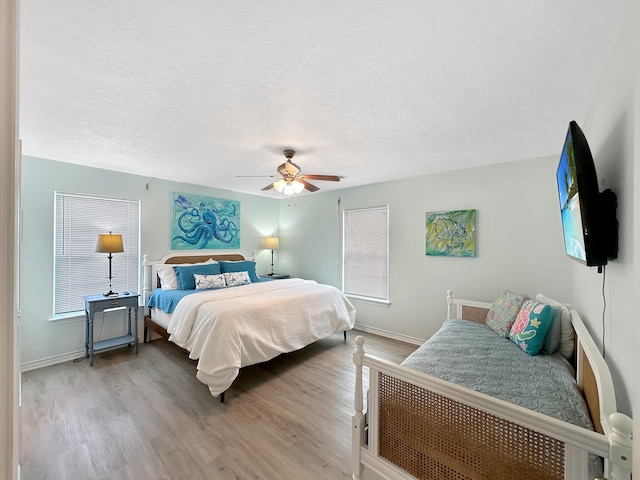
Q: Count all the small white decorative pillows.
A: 2